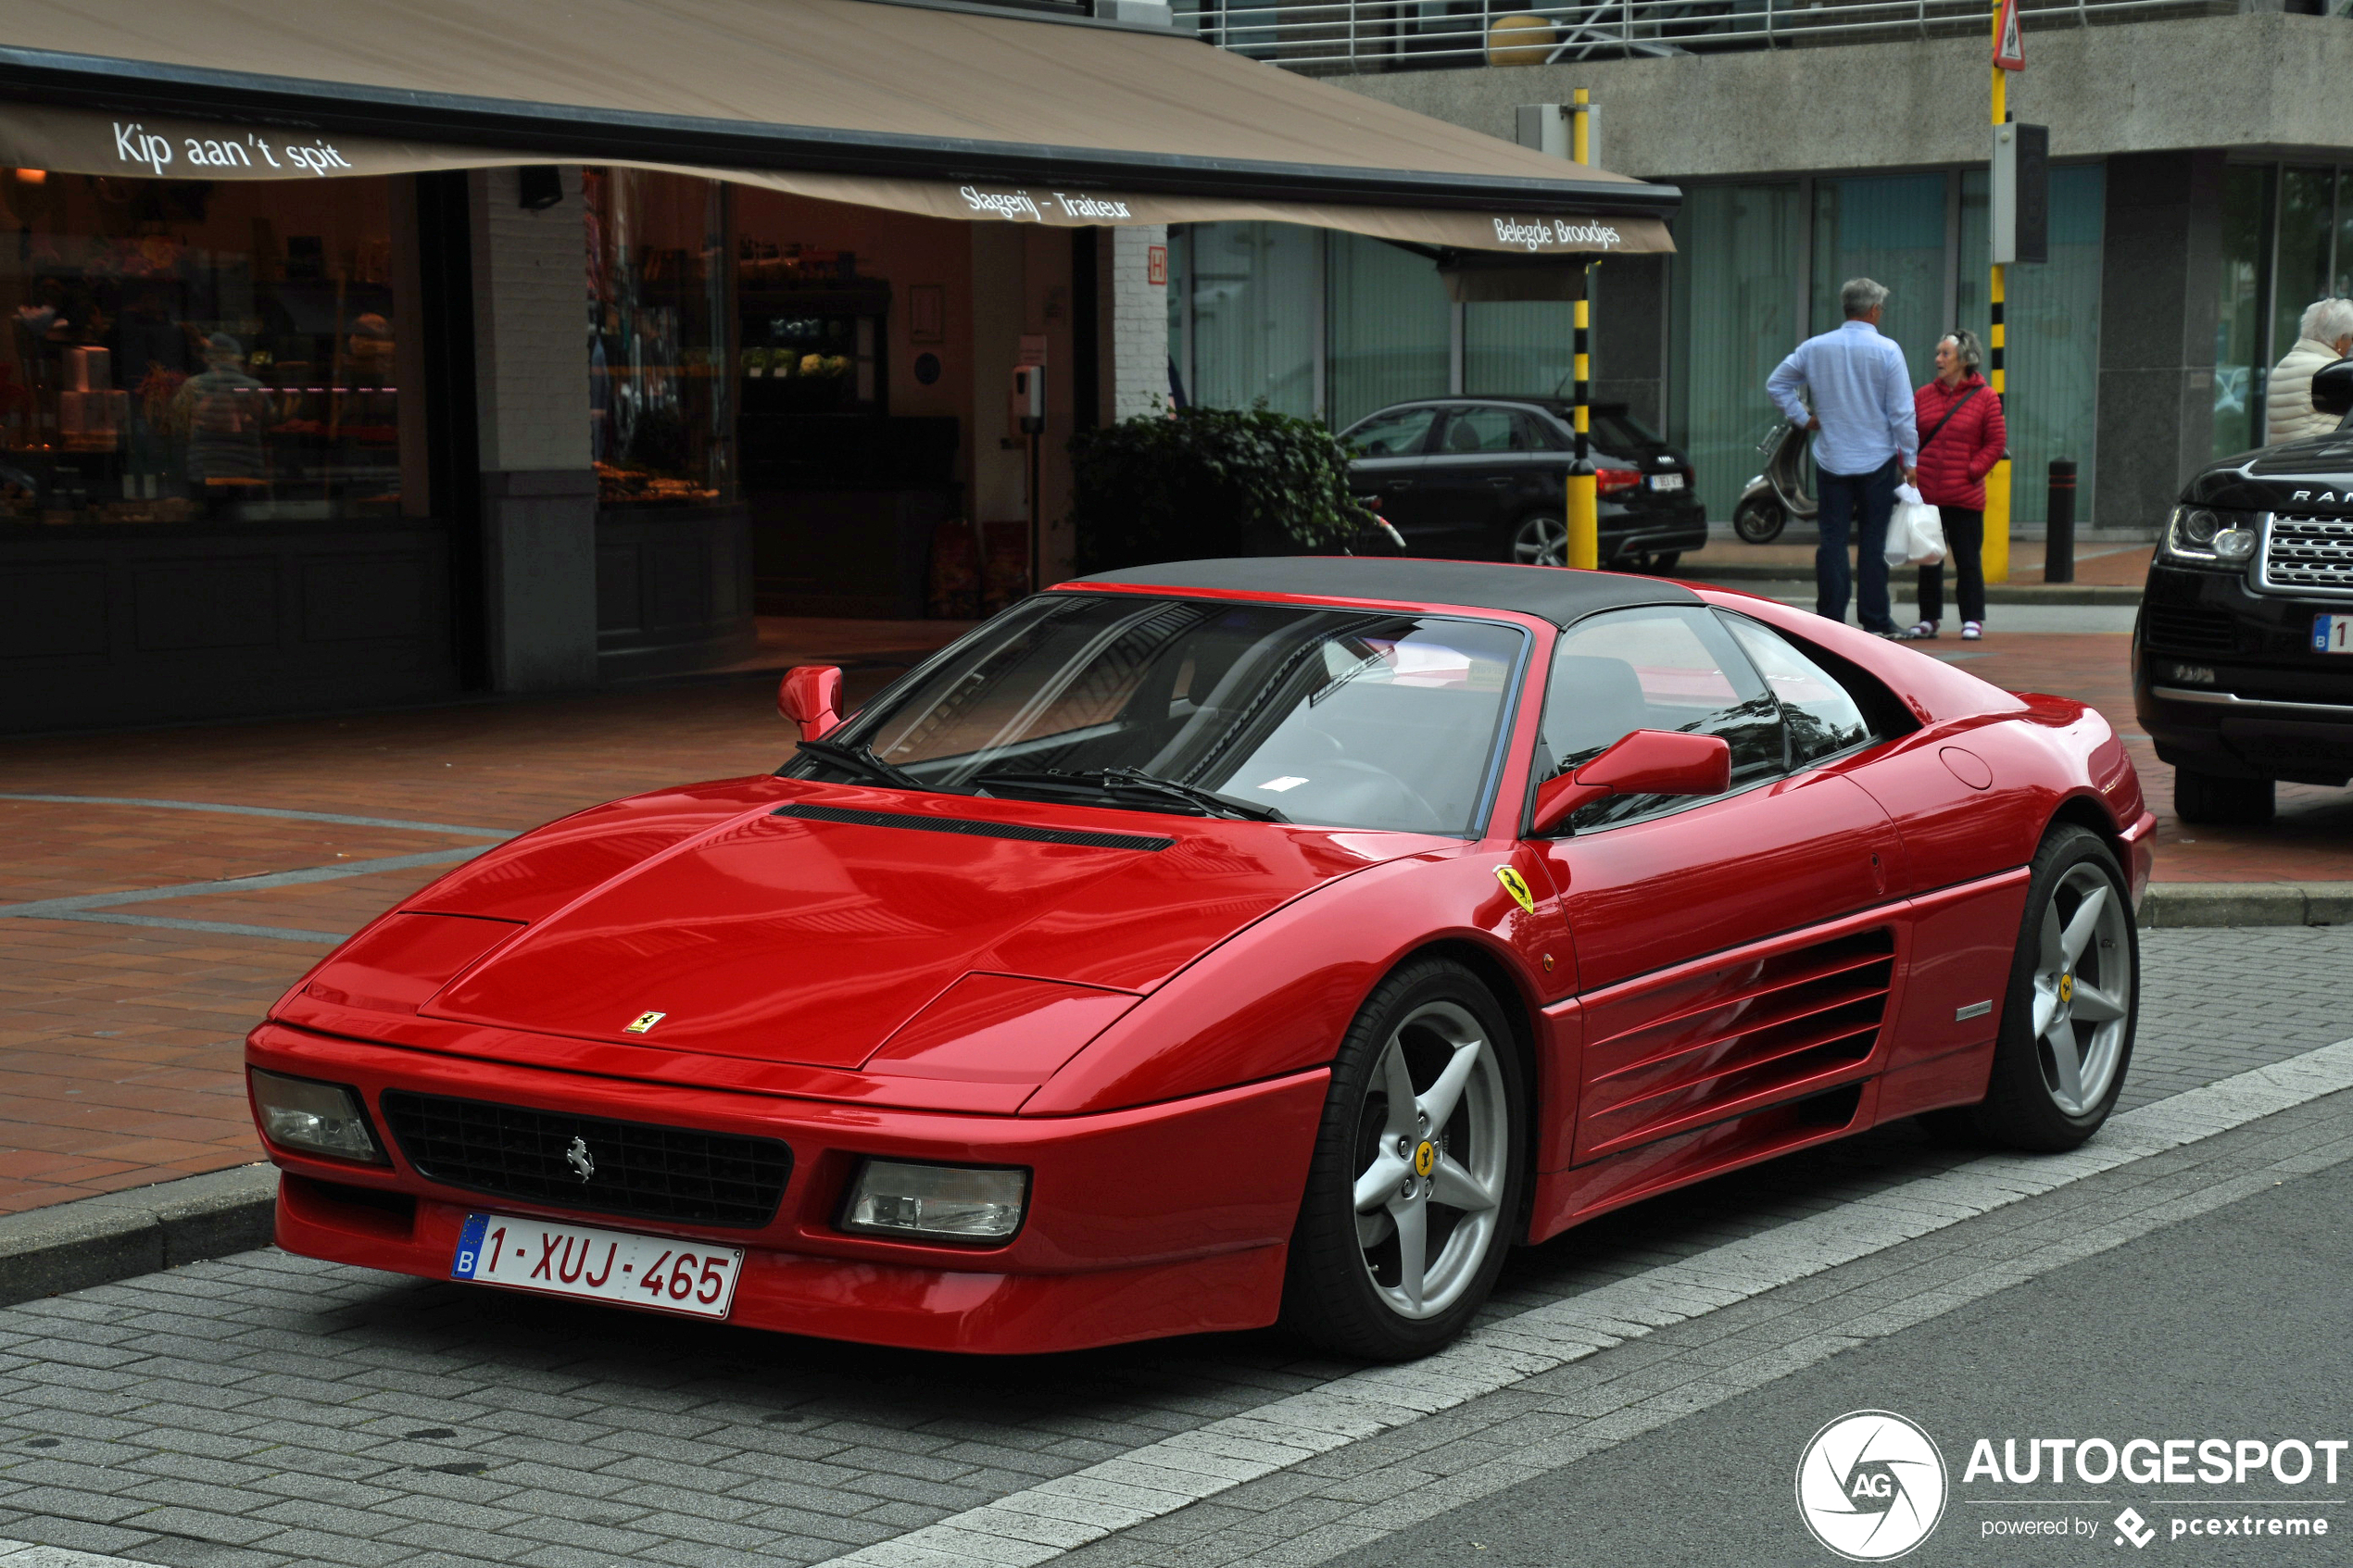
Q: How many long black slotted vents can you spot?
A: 1